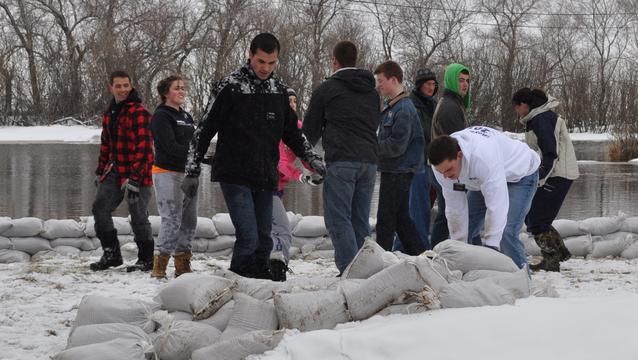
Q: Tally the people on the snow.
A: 10